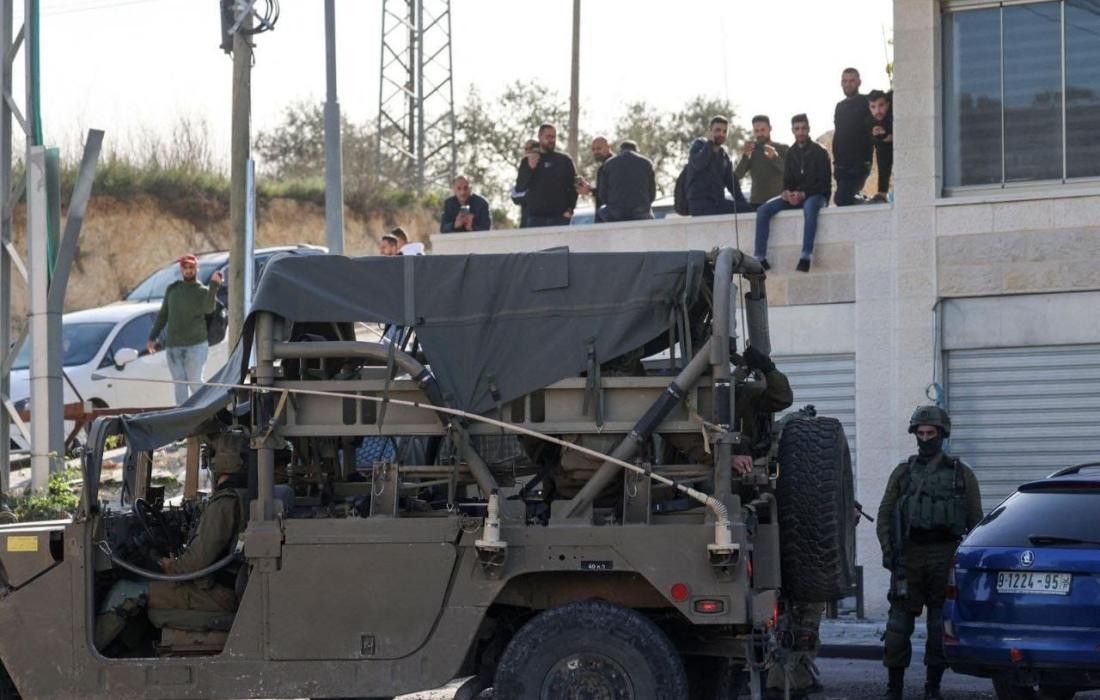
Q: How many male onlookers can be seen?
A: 13